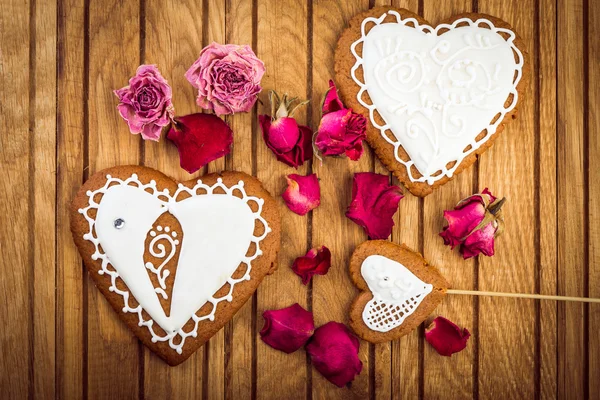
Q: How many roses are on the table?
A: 5